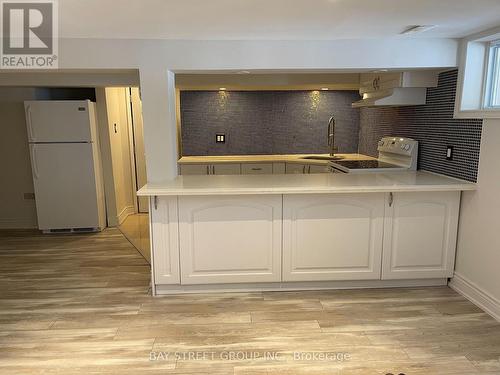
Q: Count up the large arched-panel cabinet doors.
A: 3